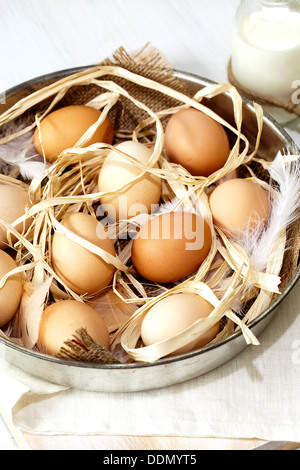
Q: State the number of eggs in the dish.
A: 10